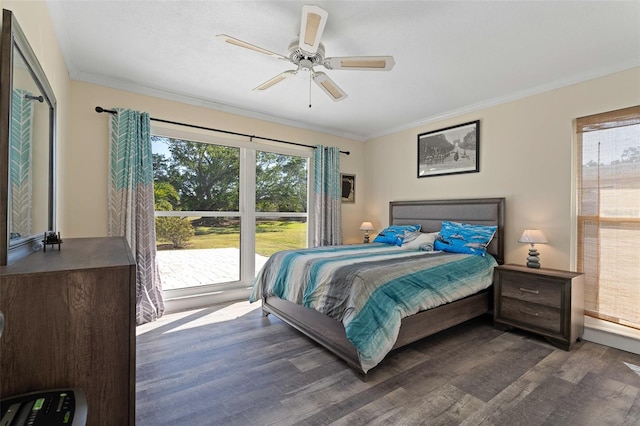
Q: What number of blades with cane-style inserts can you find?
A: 5